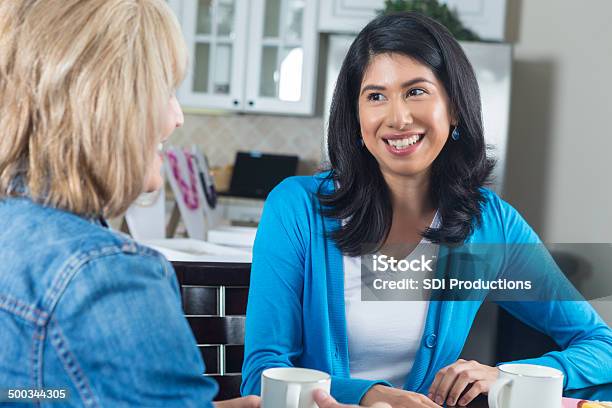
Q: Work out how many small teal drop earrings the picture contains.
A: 1